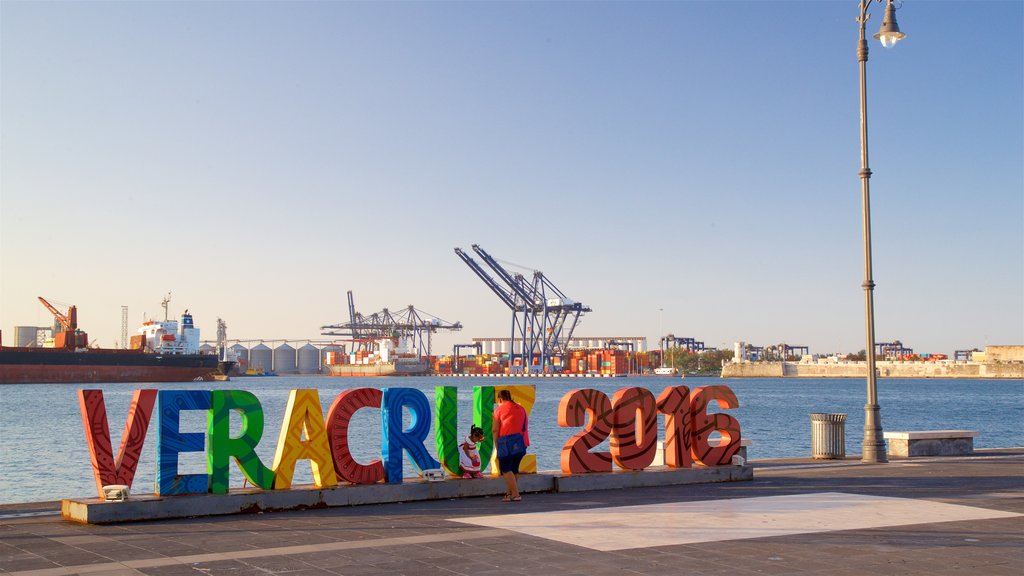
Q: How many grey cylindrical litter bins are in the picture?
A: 1